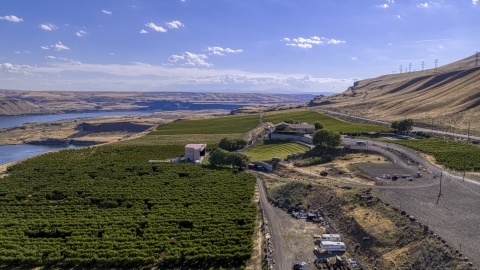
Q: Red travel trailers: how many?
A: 0